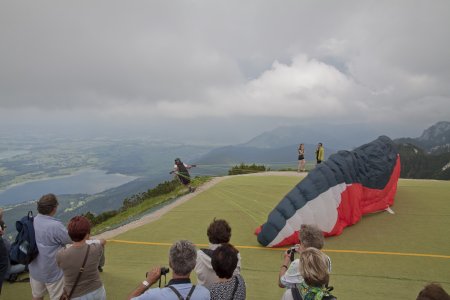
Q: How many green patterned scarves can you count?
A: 1